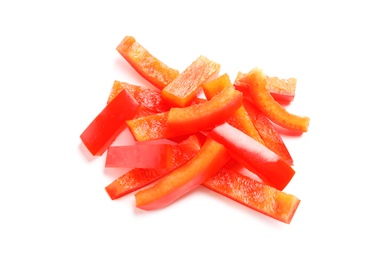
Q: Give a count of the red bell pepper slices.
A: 15